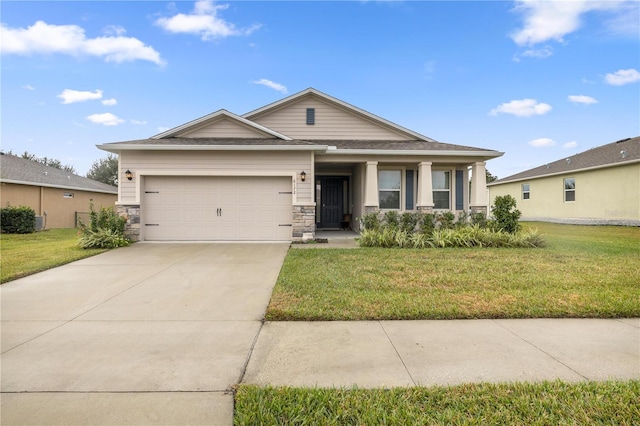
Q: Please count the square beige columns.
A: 3